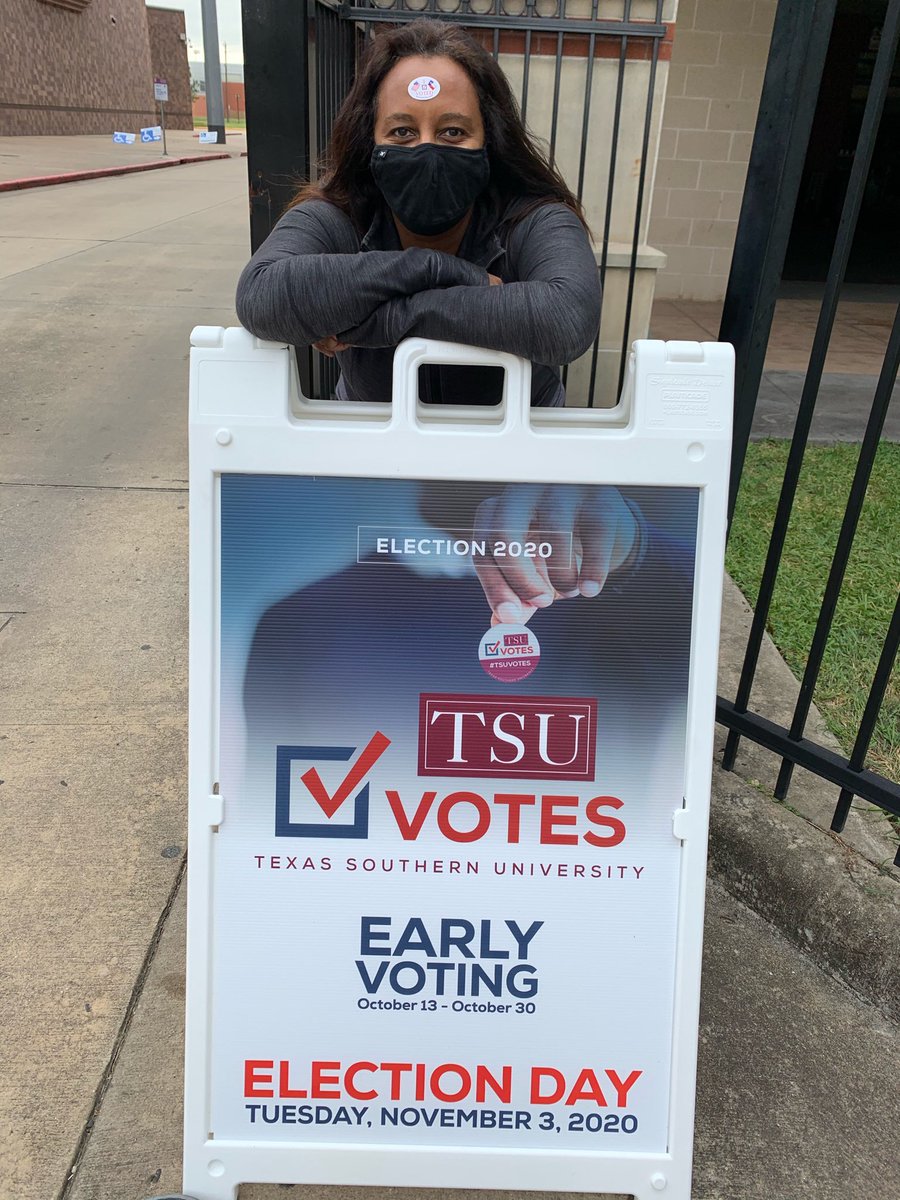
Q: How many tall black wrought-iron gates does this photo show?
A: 2